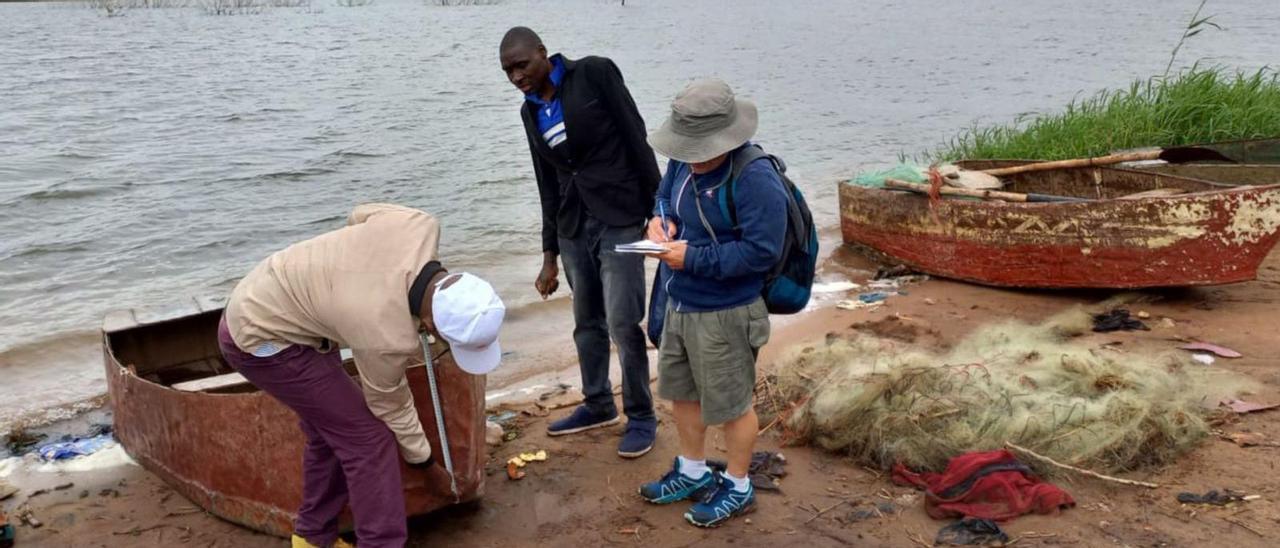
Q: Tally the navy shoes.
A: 2